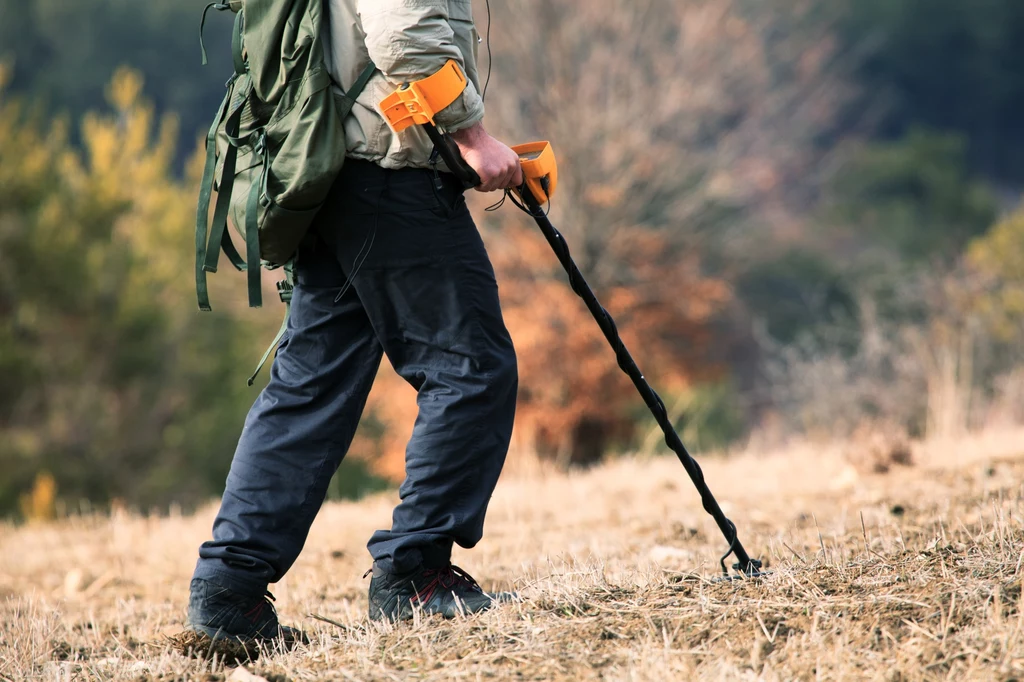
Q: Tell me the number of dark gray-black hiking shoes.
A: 2